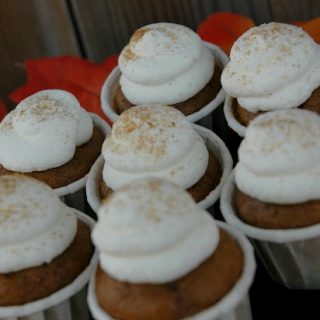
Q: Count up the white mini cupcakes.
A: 7